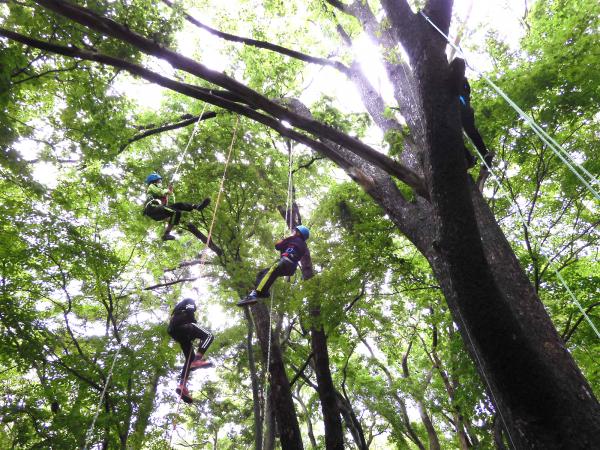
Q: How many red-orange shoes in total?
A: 2